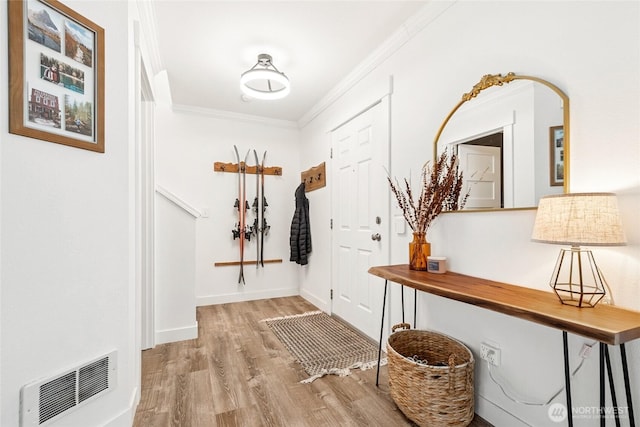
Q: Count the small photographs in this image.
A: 5